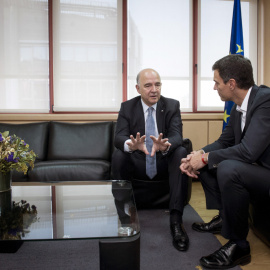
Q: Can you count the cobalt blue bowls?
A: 0